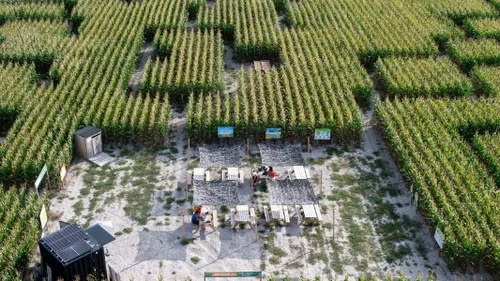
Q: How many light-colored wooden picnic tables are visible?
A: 8